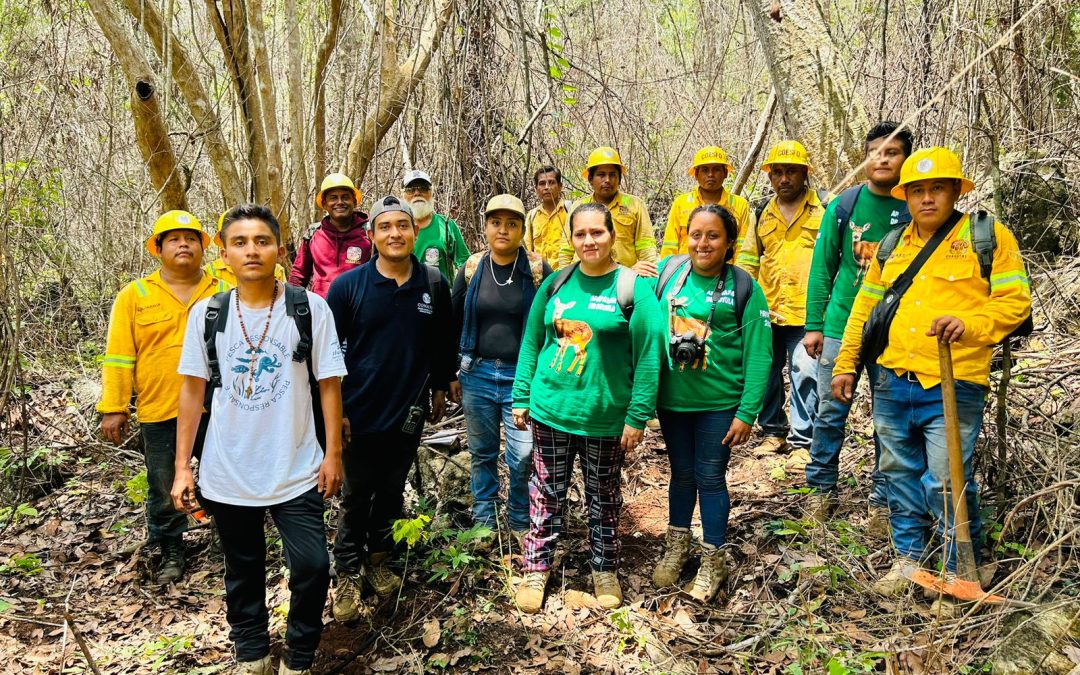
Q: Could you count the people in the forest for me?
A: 15